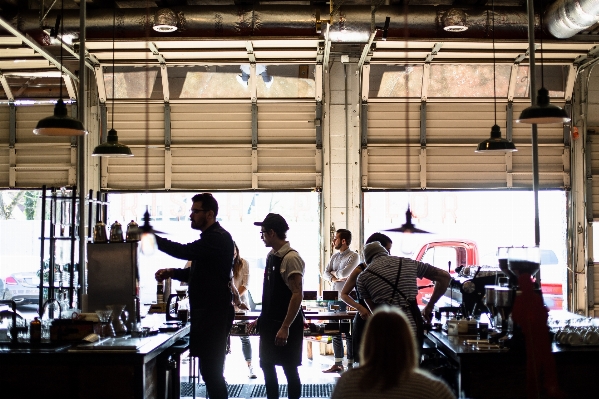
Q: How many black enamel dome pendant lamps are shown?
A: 4